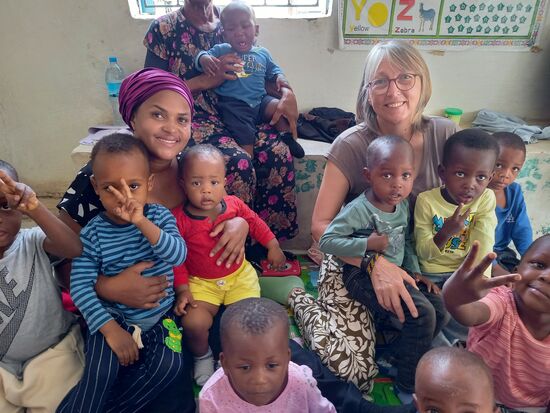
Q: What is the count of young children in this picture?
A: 10